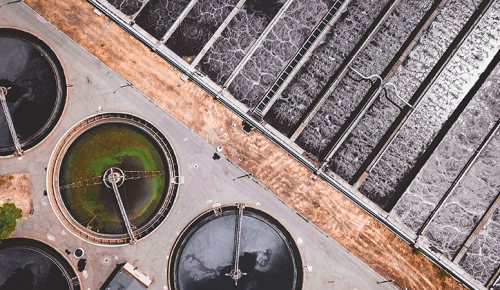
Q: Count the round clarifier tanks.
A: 4